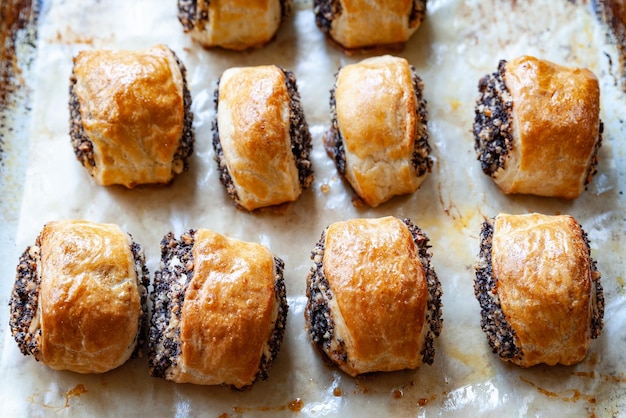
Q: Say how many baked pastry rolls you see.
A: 10